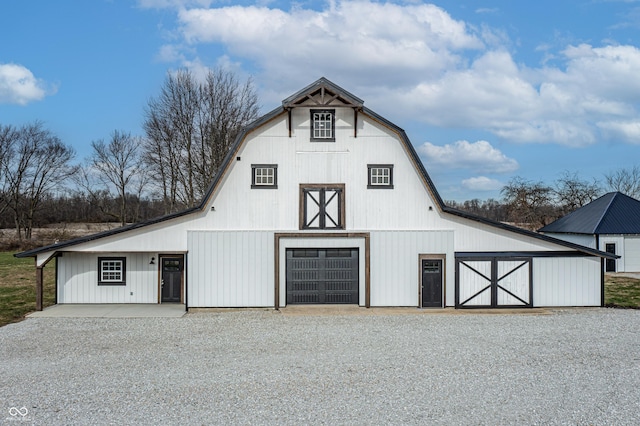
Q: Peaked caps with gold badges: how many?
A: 0